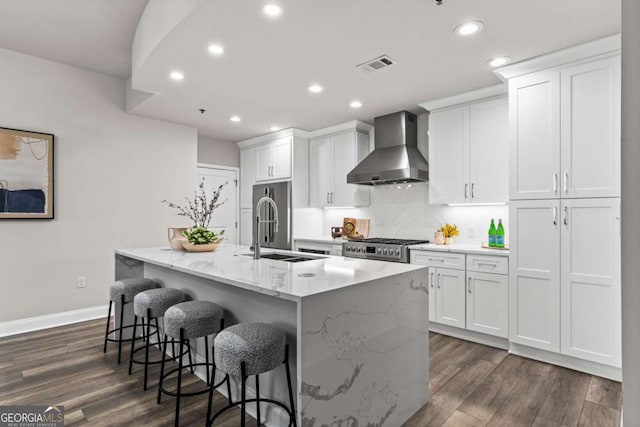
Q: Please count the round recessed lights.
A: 9